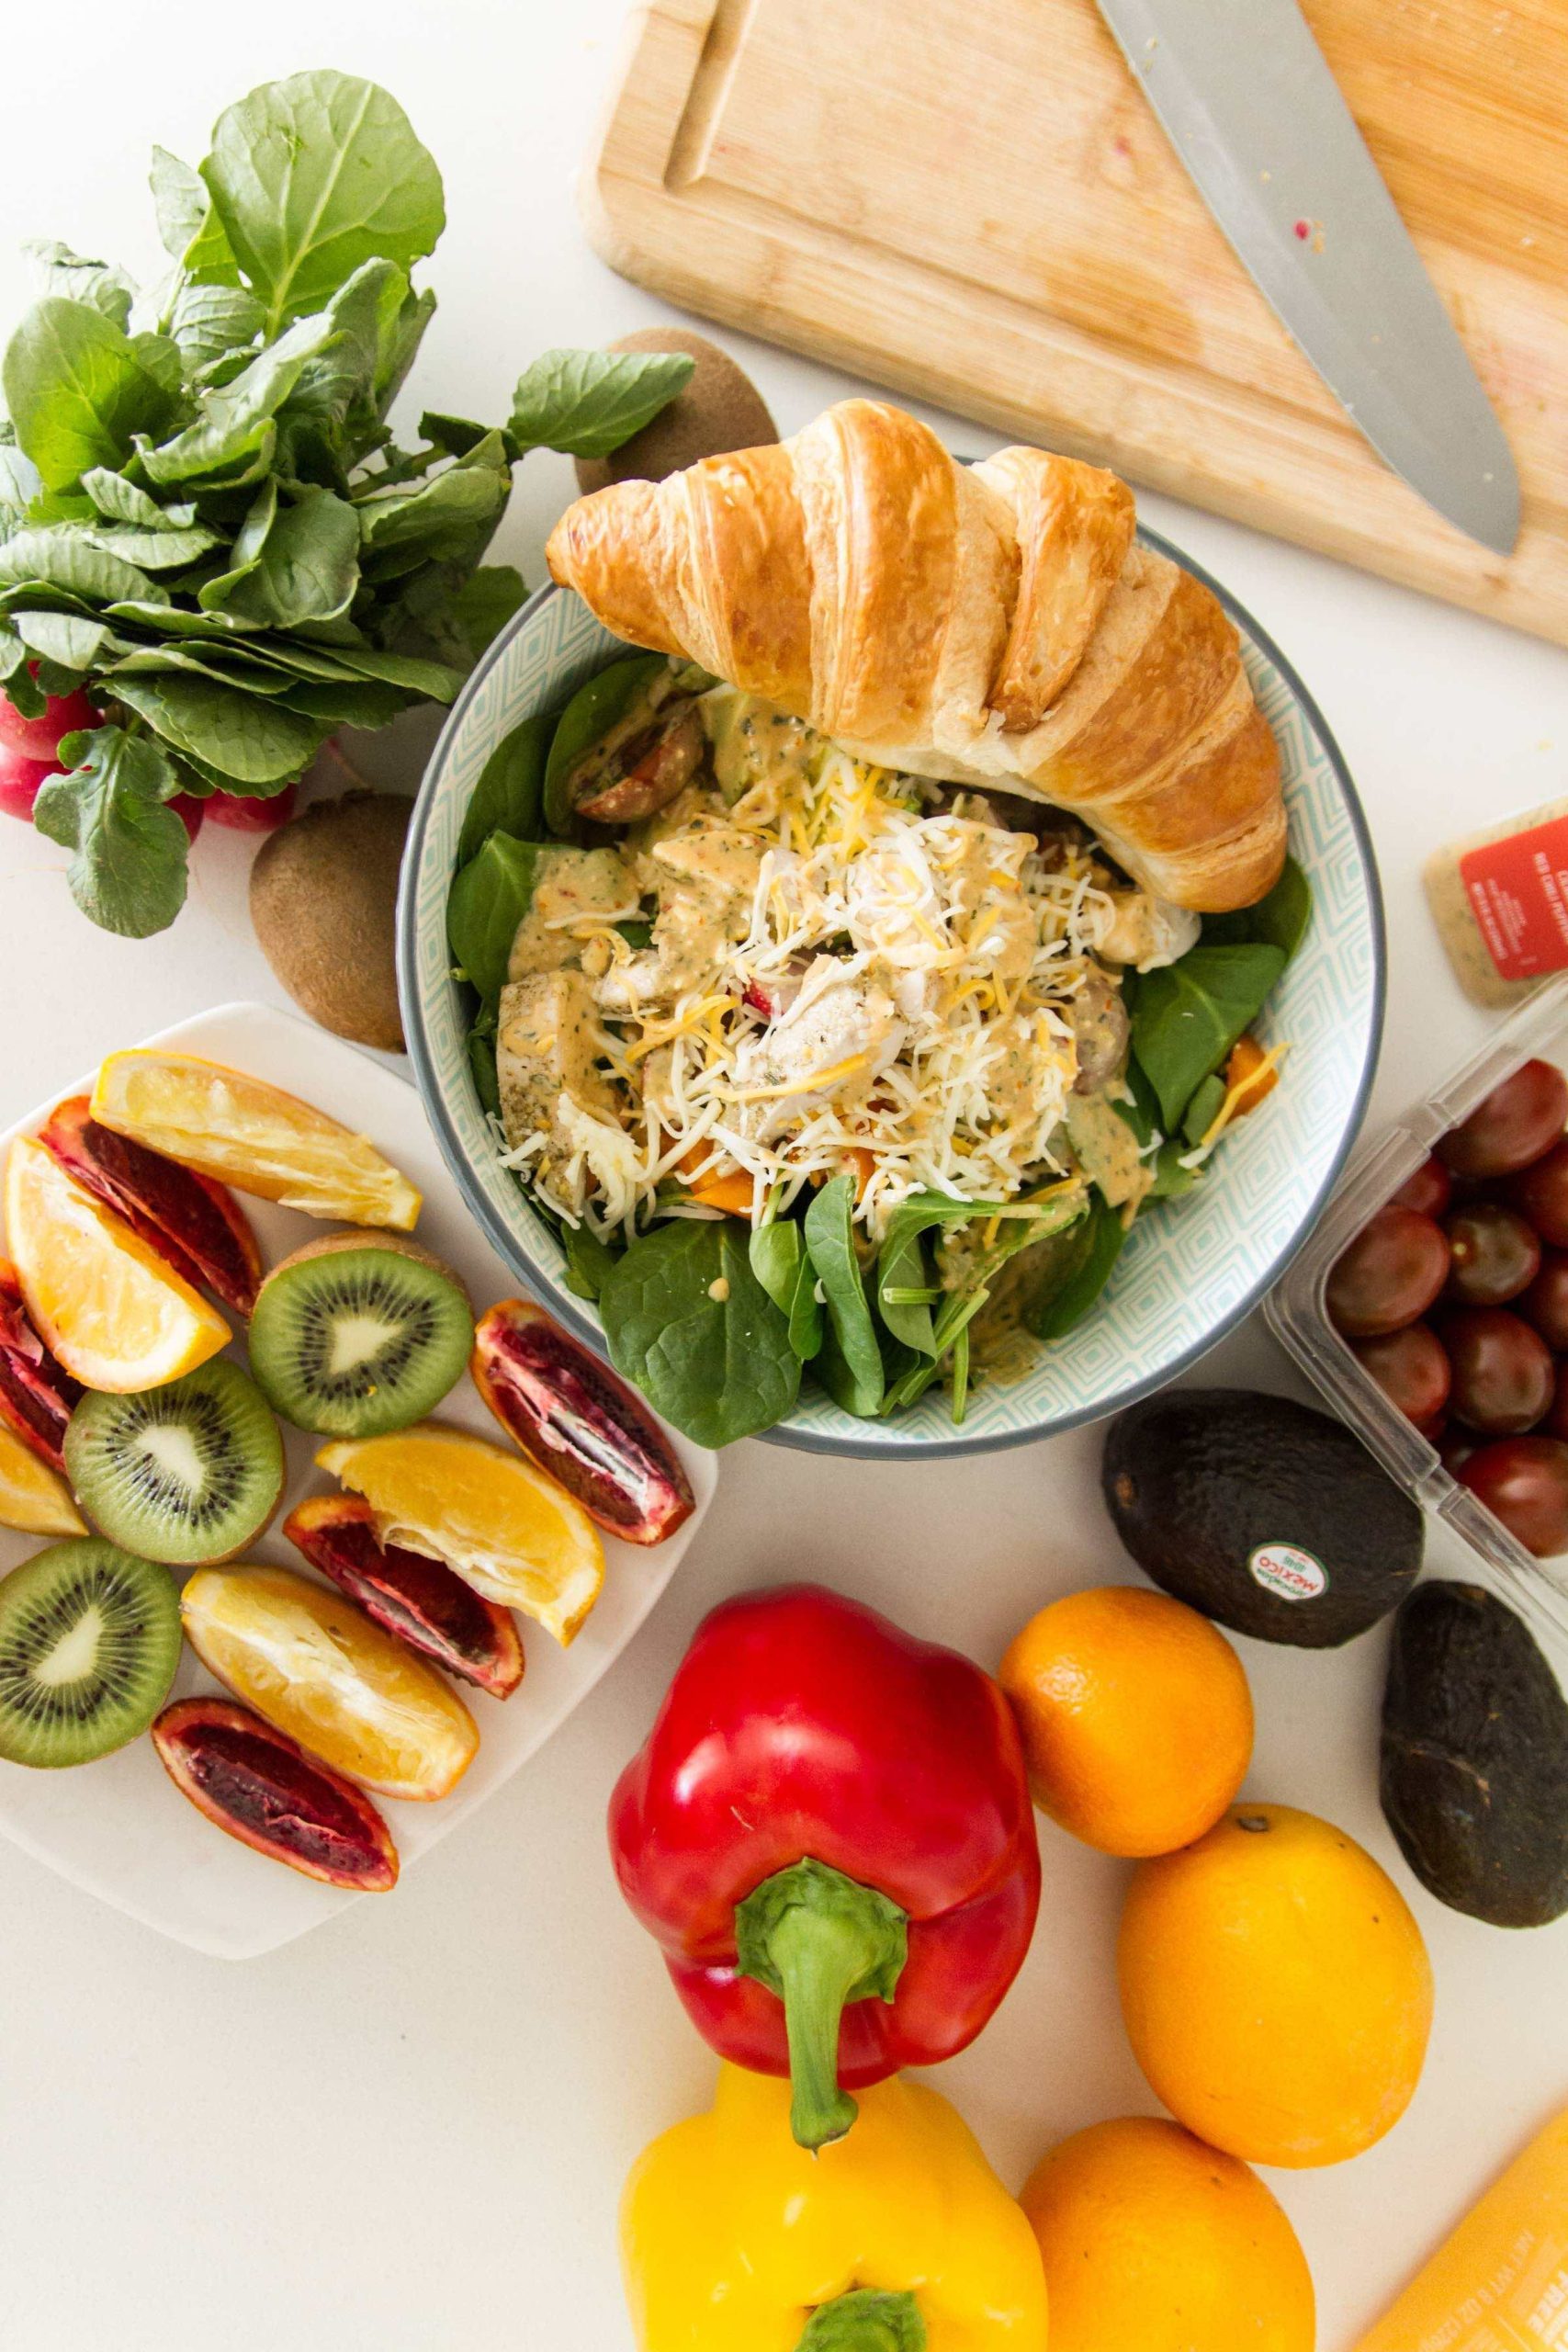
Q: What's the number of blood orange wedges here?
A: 5